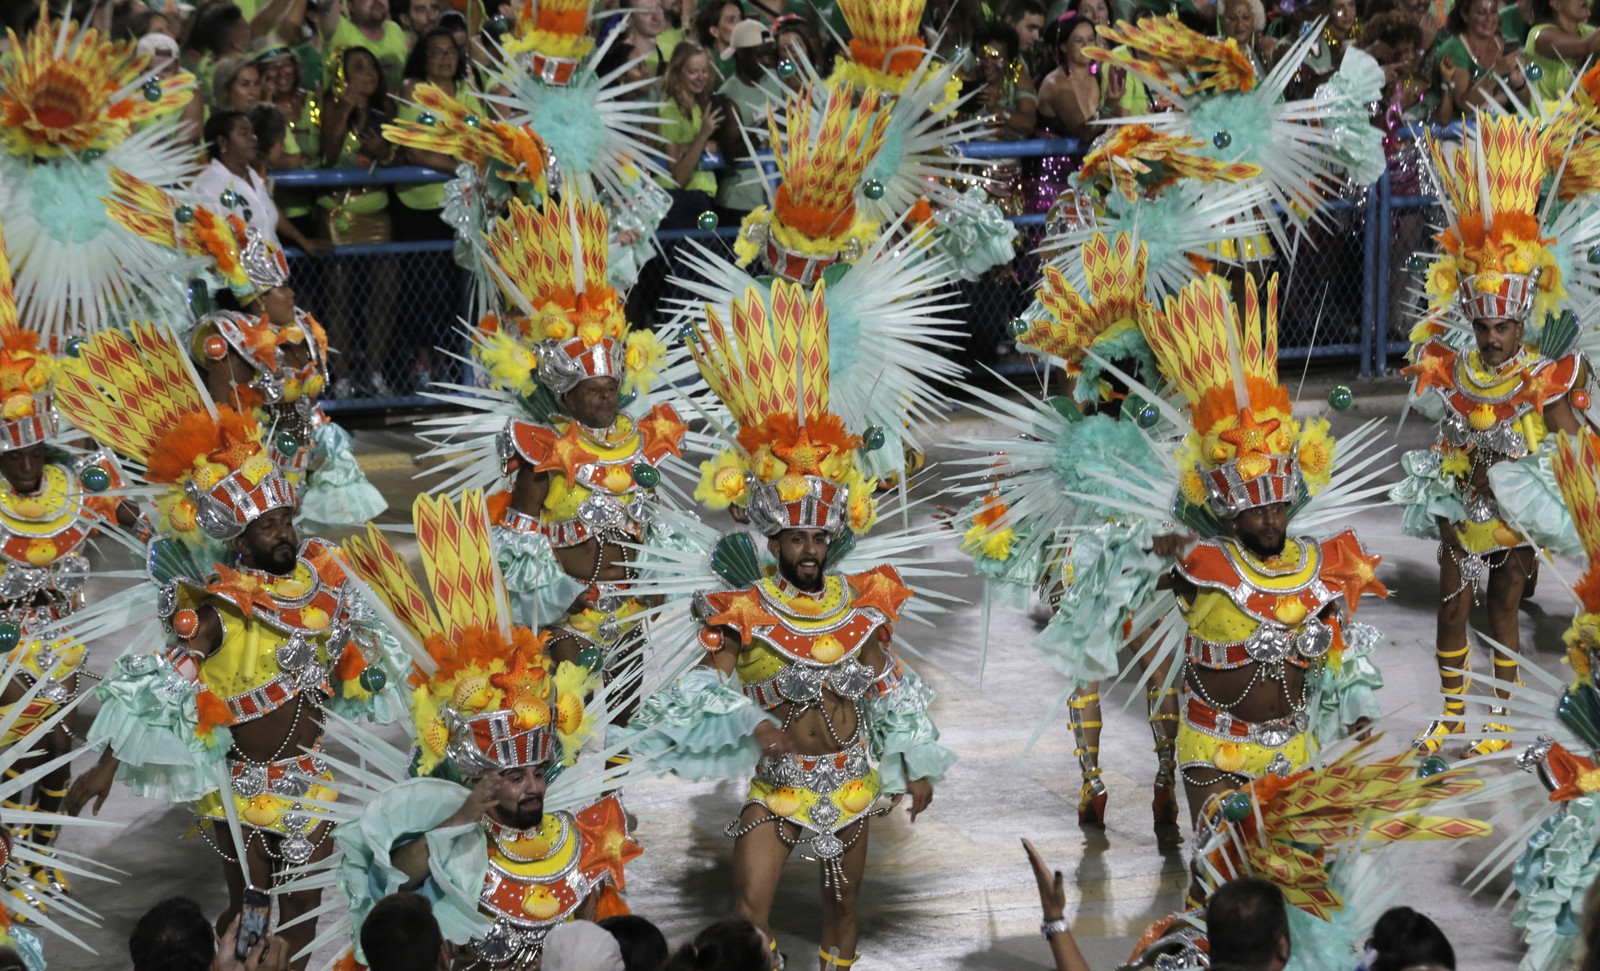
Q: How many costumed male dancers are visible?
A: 7